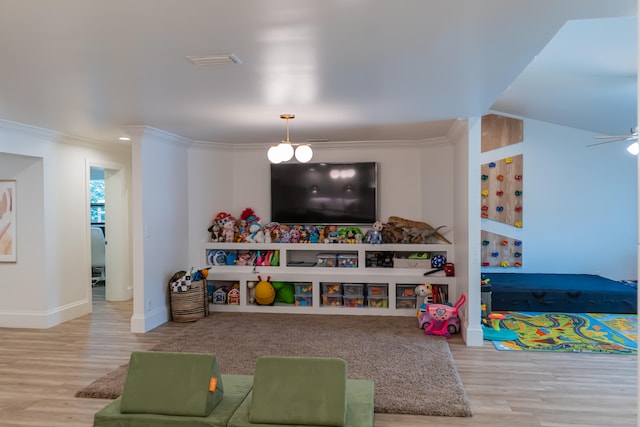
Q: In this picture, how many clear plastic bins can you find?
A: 12